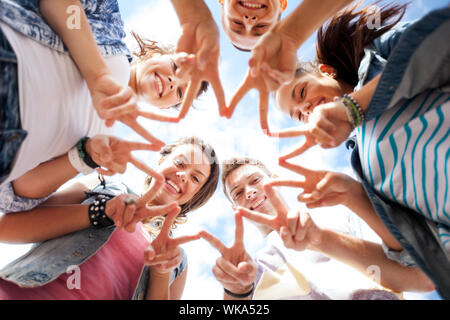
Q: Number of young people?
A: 5